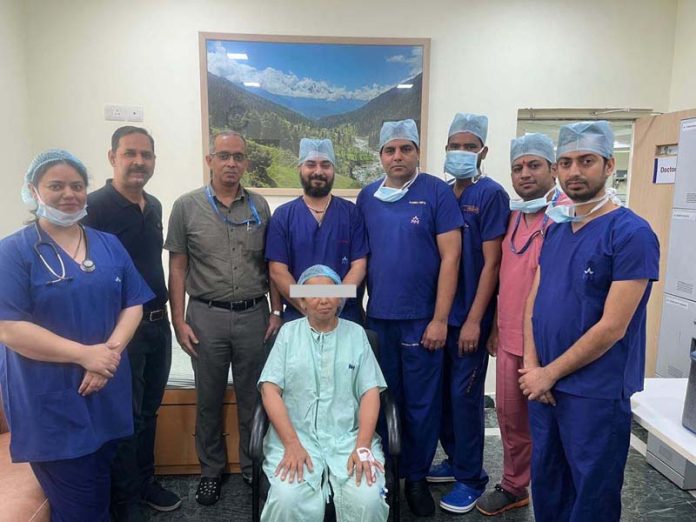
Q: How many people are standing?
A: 8